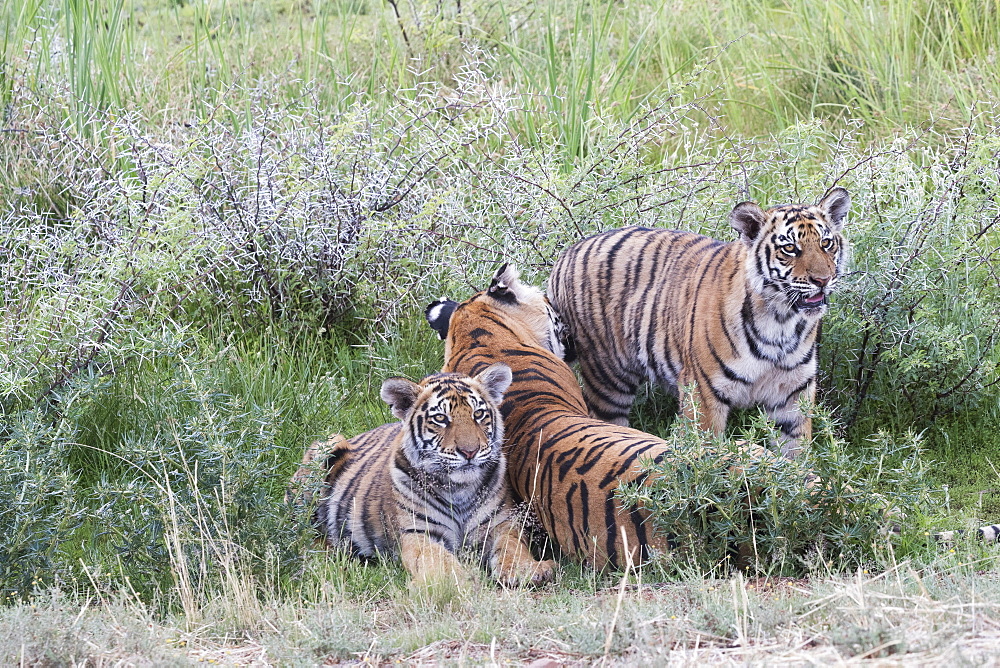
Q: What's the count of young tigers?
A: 2